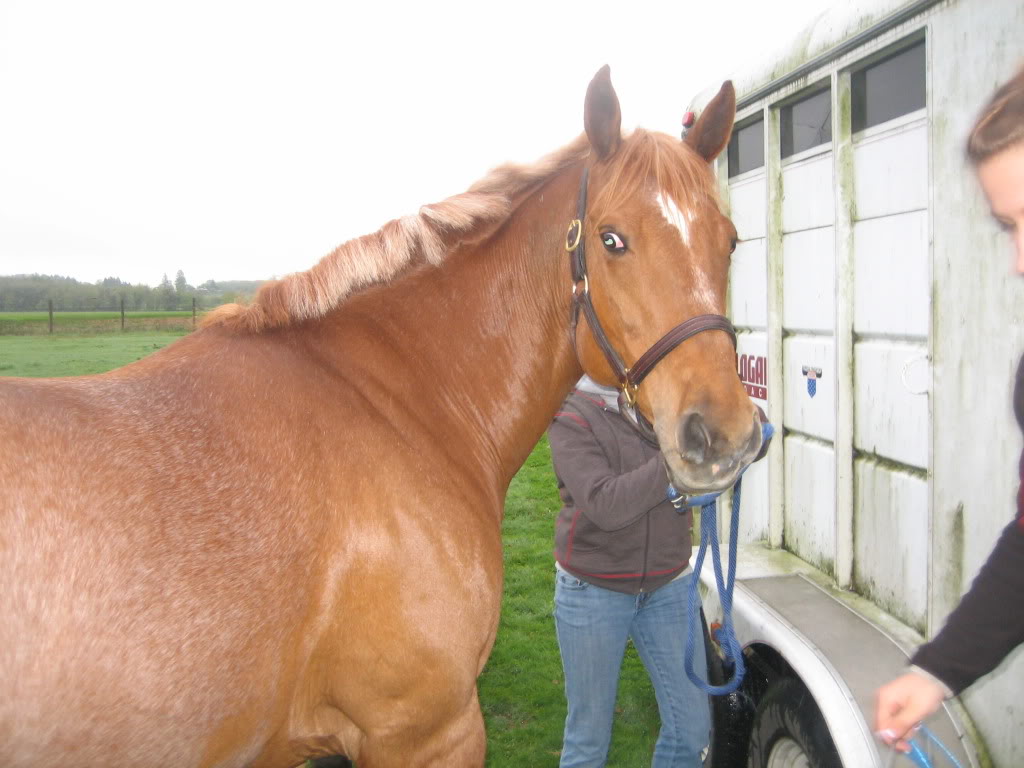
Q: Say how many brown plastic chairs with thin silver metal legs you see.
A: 0